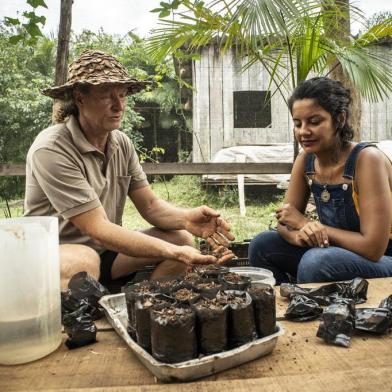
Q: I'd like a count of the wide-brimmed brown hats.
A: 1